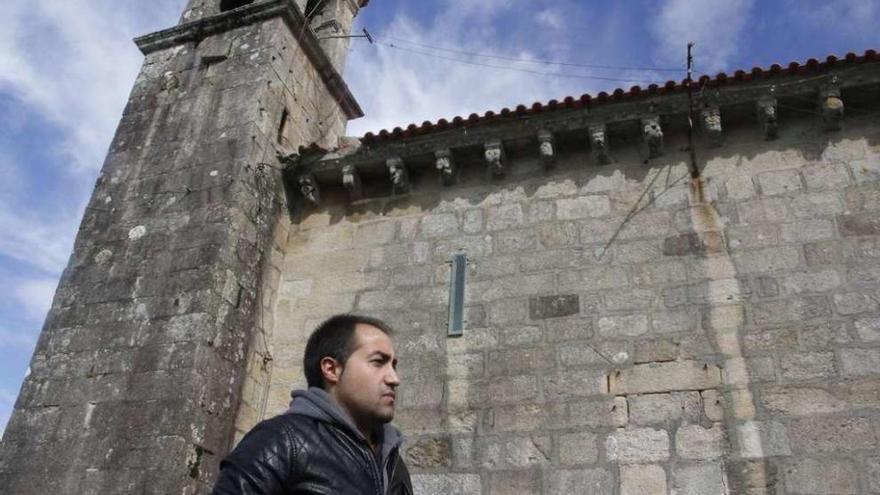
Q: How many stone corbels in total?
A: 11